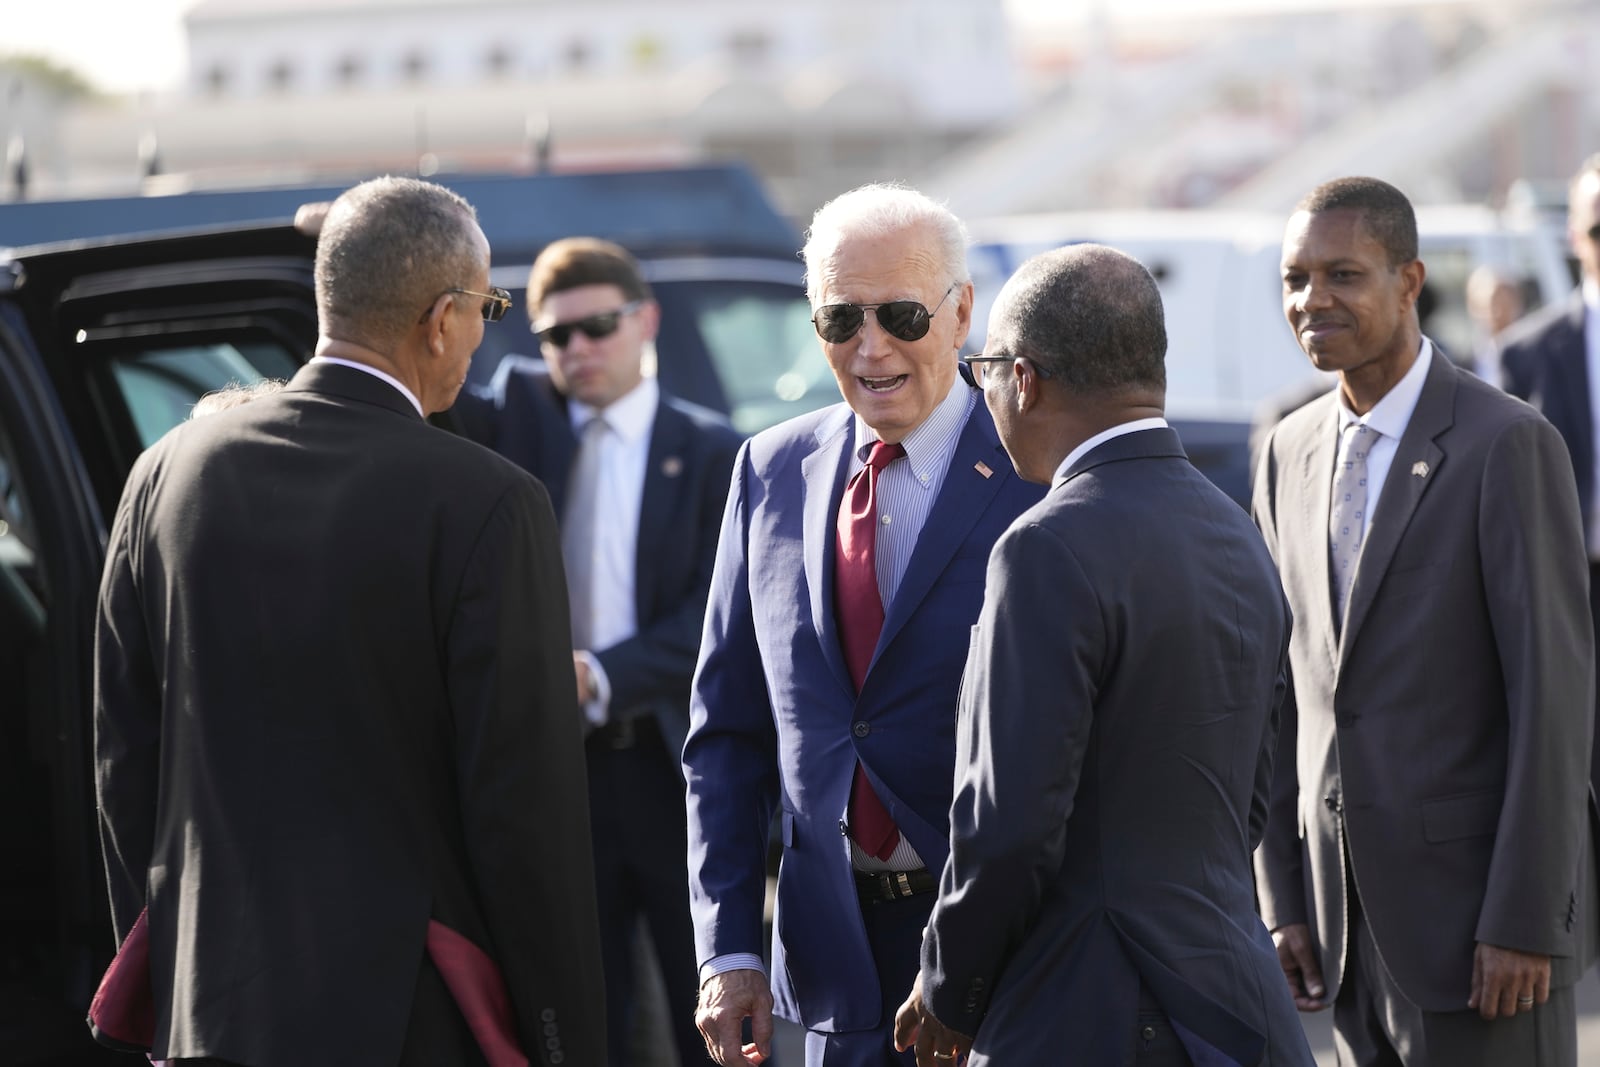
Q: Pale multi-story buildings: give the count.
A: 1